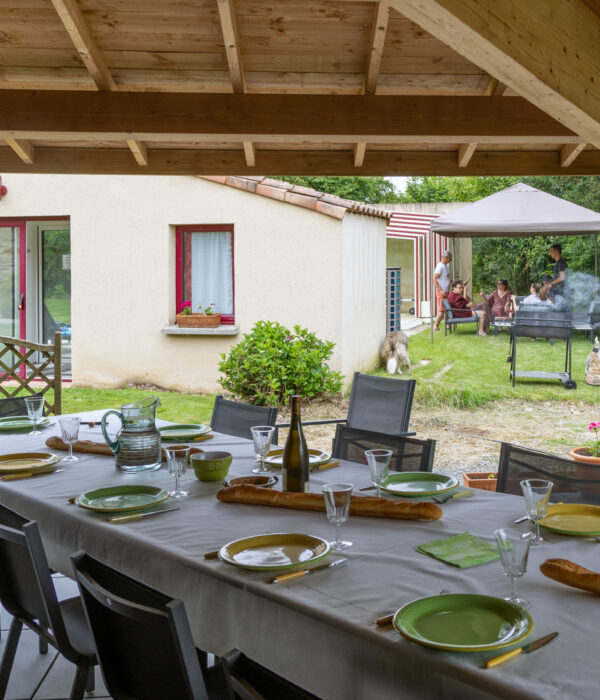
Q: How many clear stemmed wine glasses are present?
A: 8